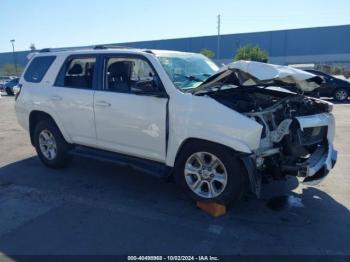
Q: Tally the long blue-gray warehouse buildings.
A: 1